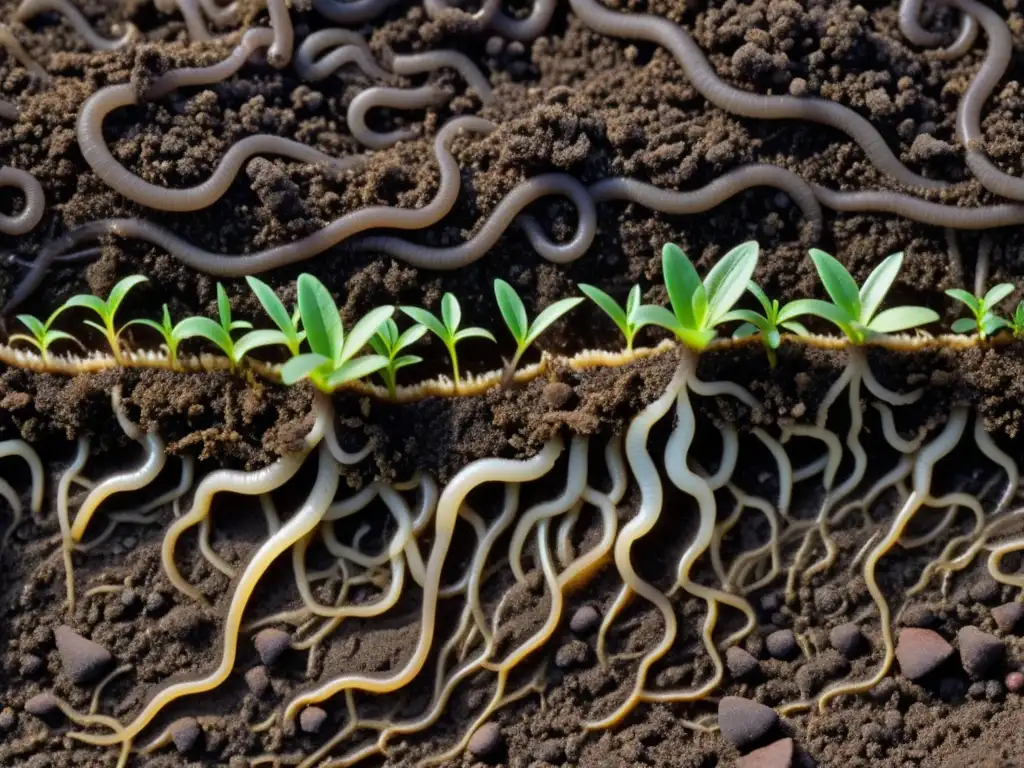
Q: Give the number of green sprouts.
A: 15